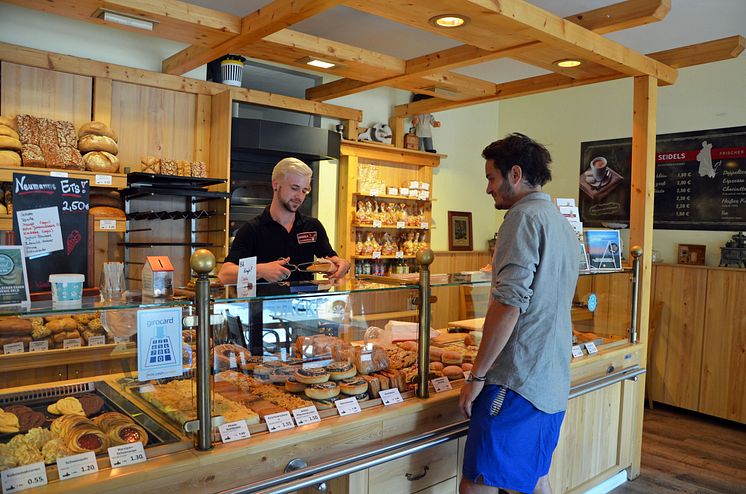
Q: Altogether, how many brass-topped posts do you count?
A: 3